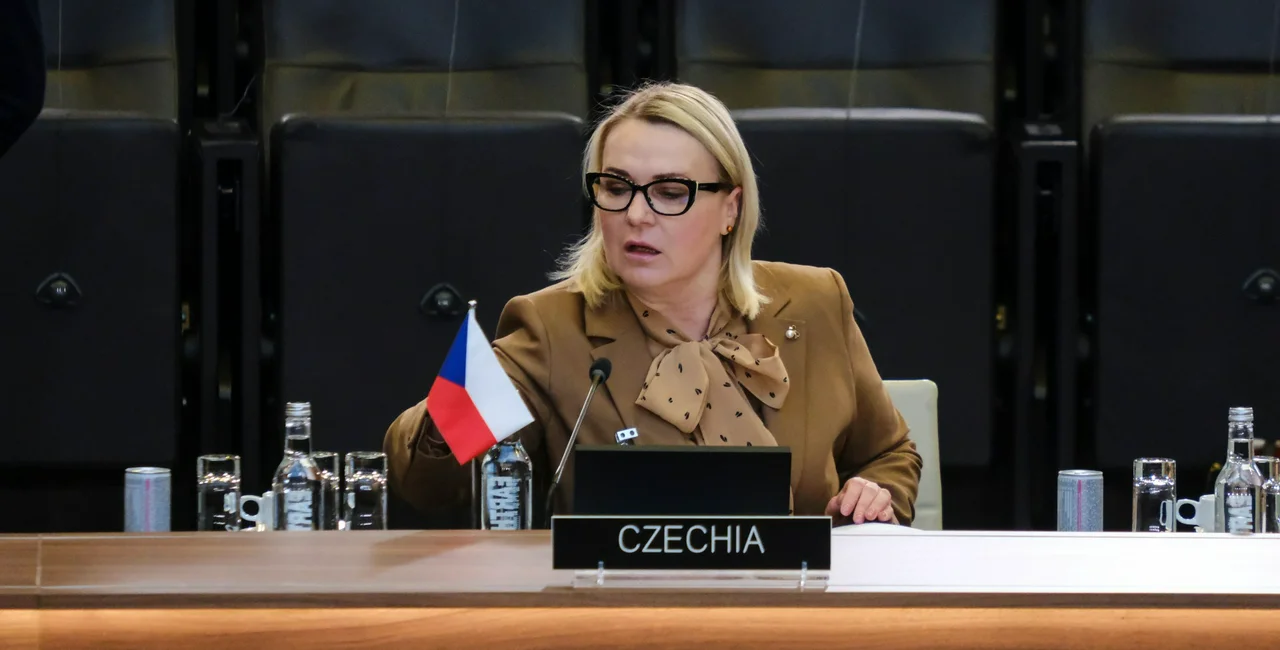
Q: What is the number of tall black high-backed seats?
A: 4